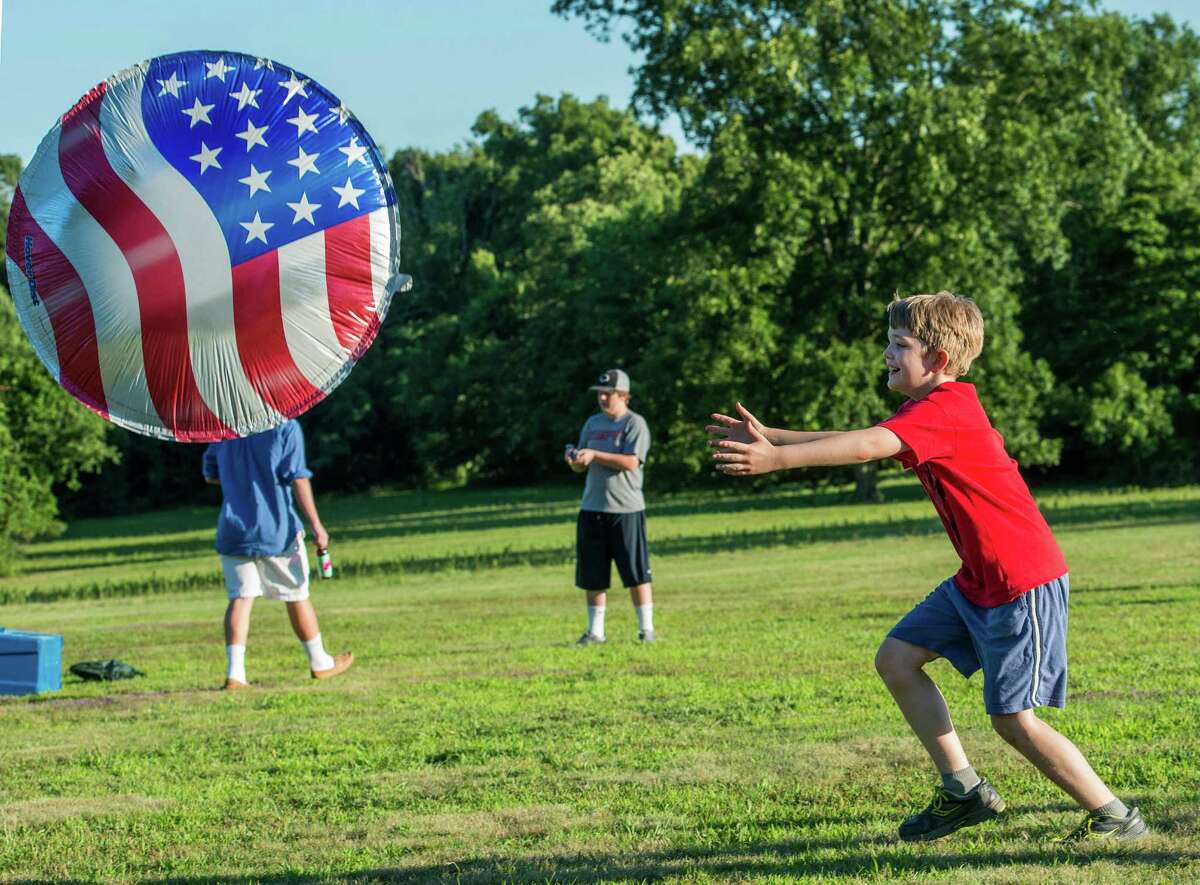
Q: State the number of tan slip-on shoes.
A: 2